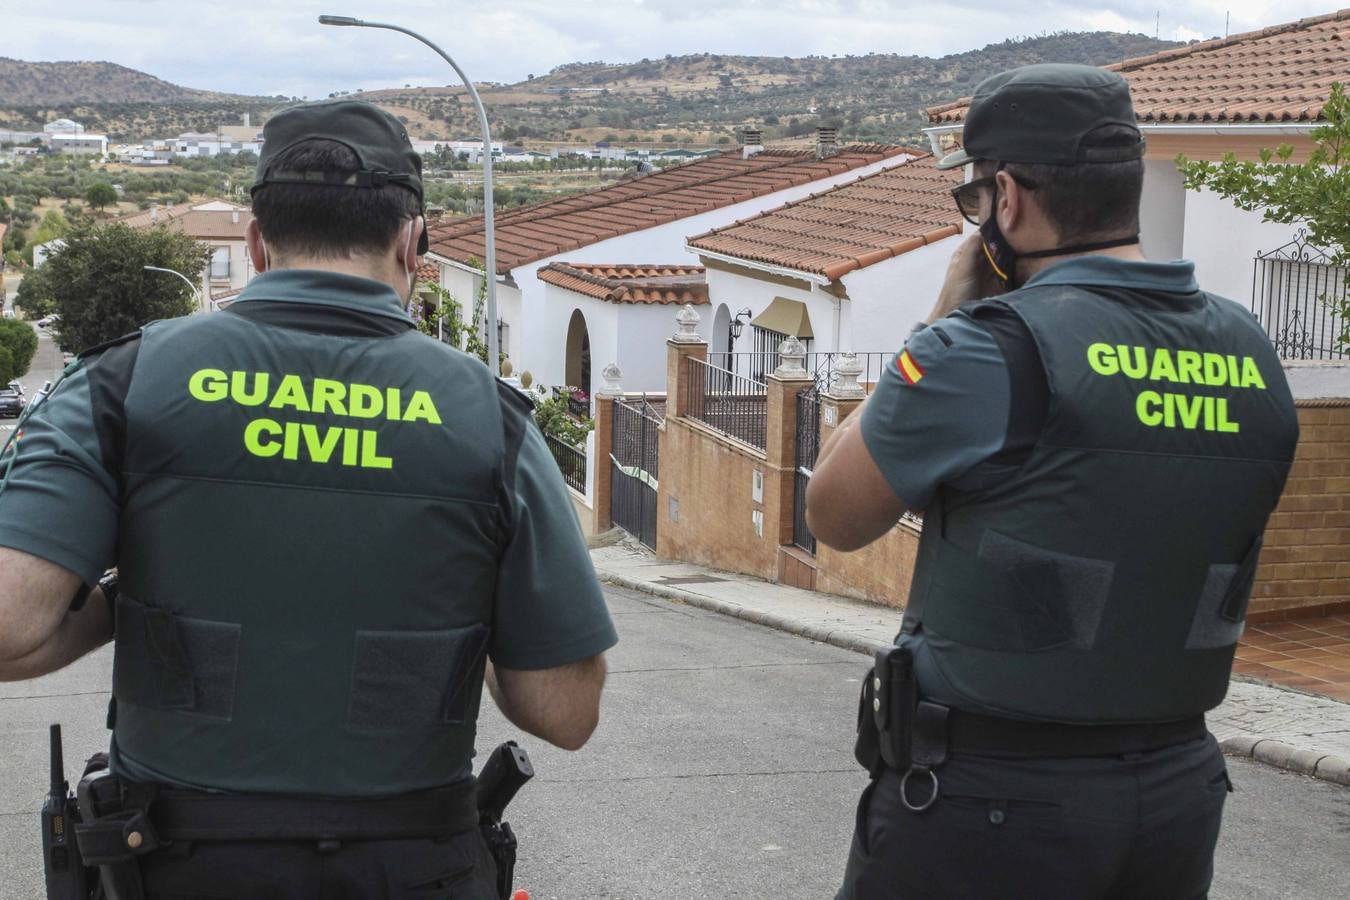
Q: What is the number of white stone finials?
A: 4